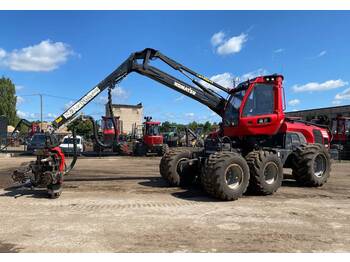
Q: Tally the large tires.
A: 4